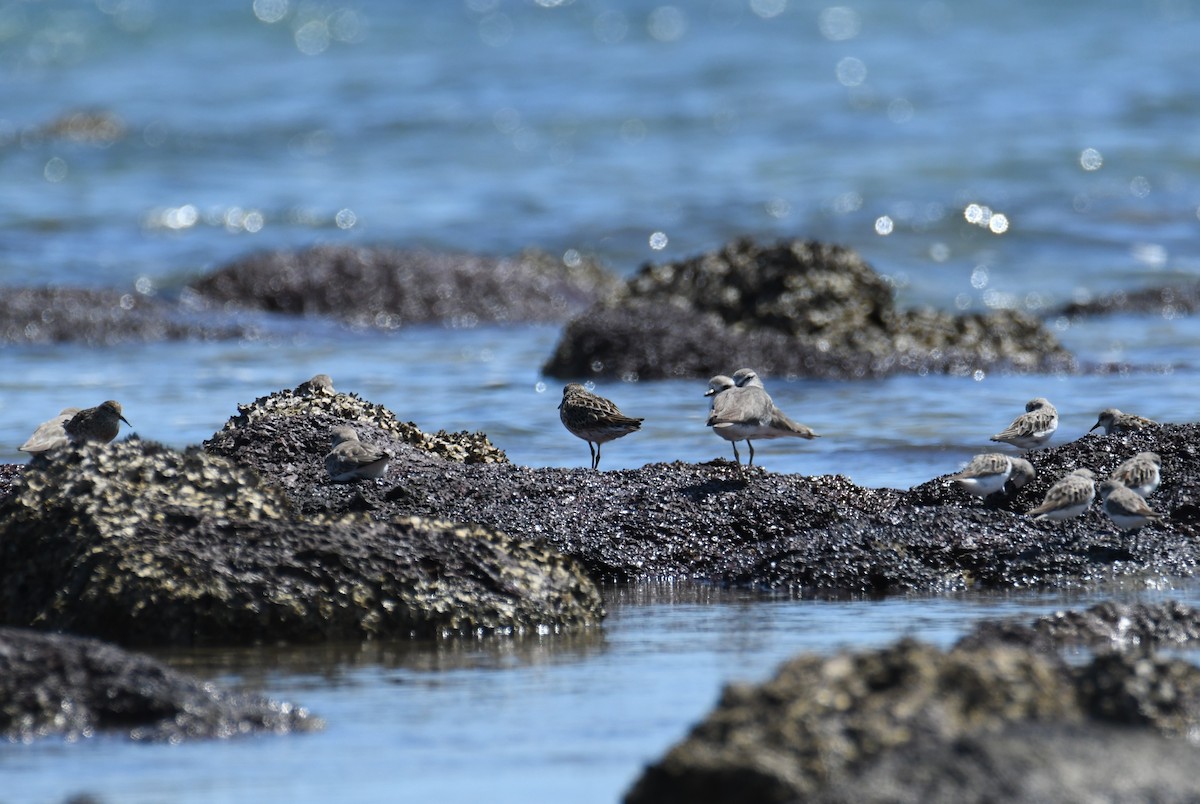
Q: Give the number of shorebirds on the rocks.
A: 13